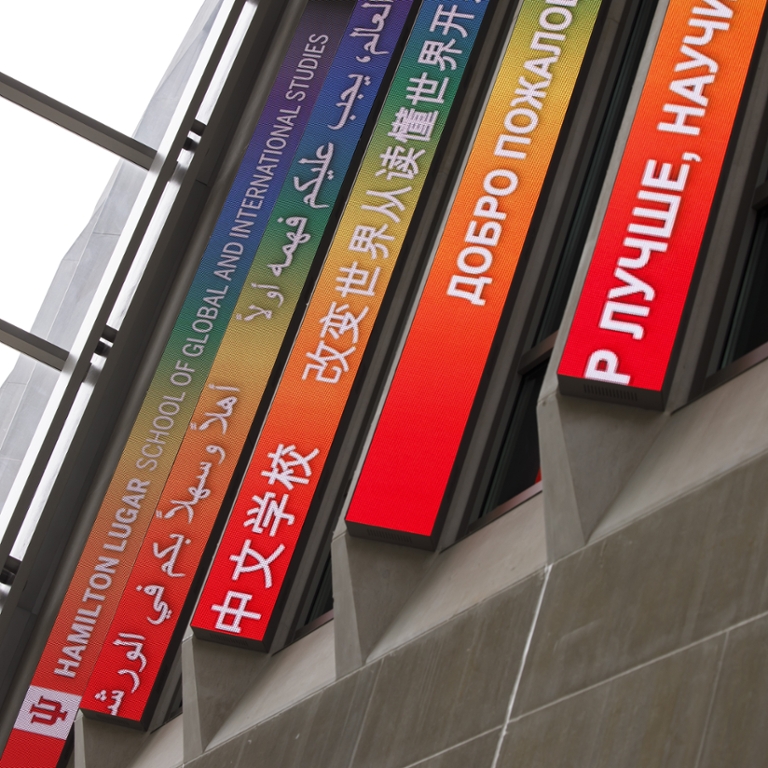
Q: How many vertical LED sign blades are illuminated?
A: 5